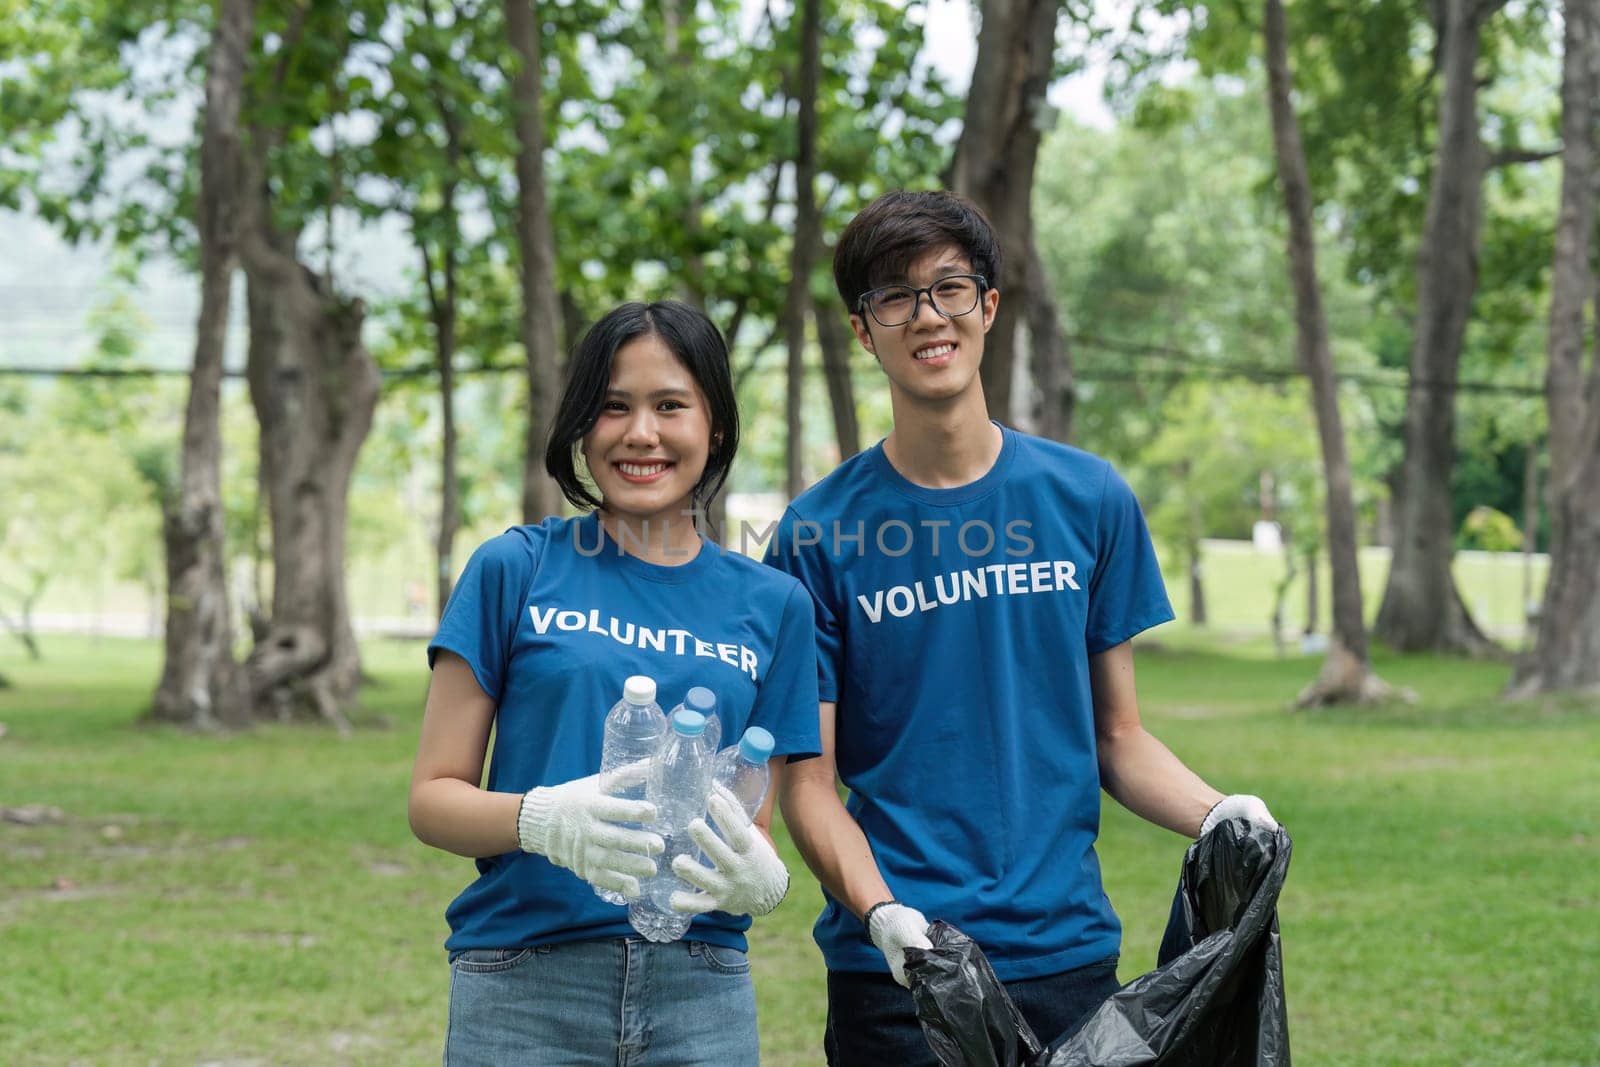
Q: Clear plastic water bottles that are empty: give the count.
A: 4